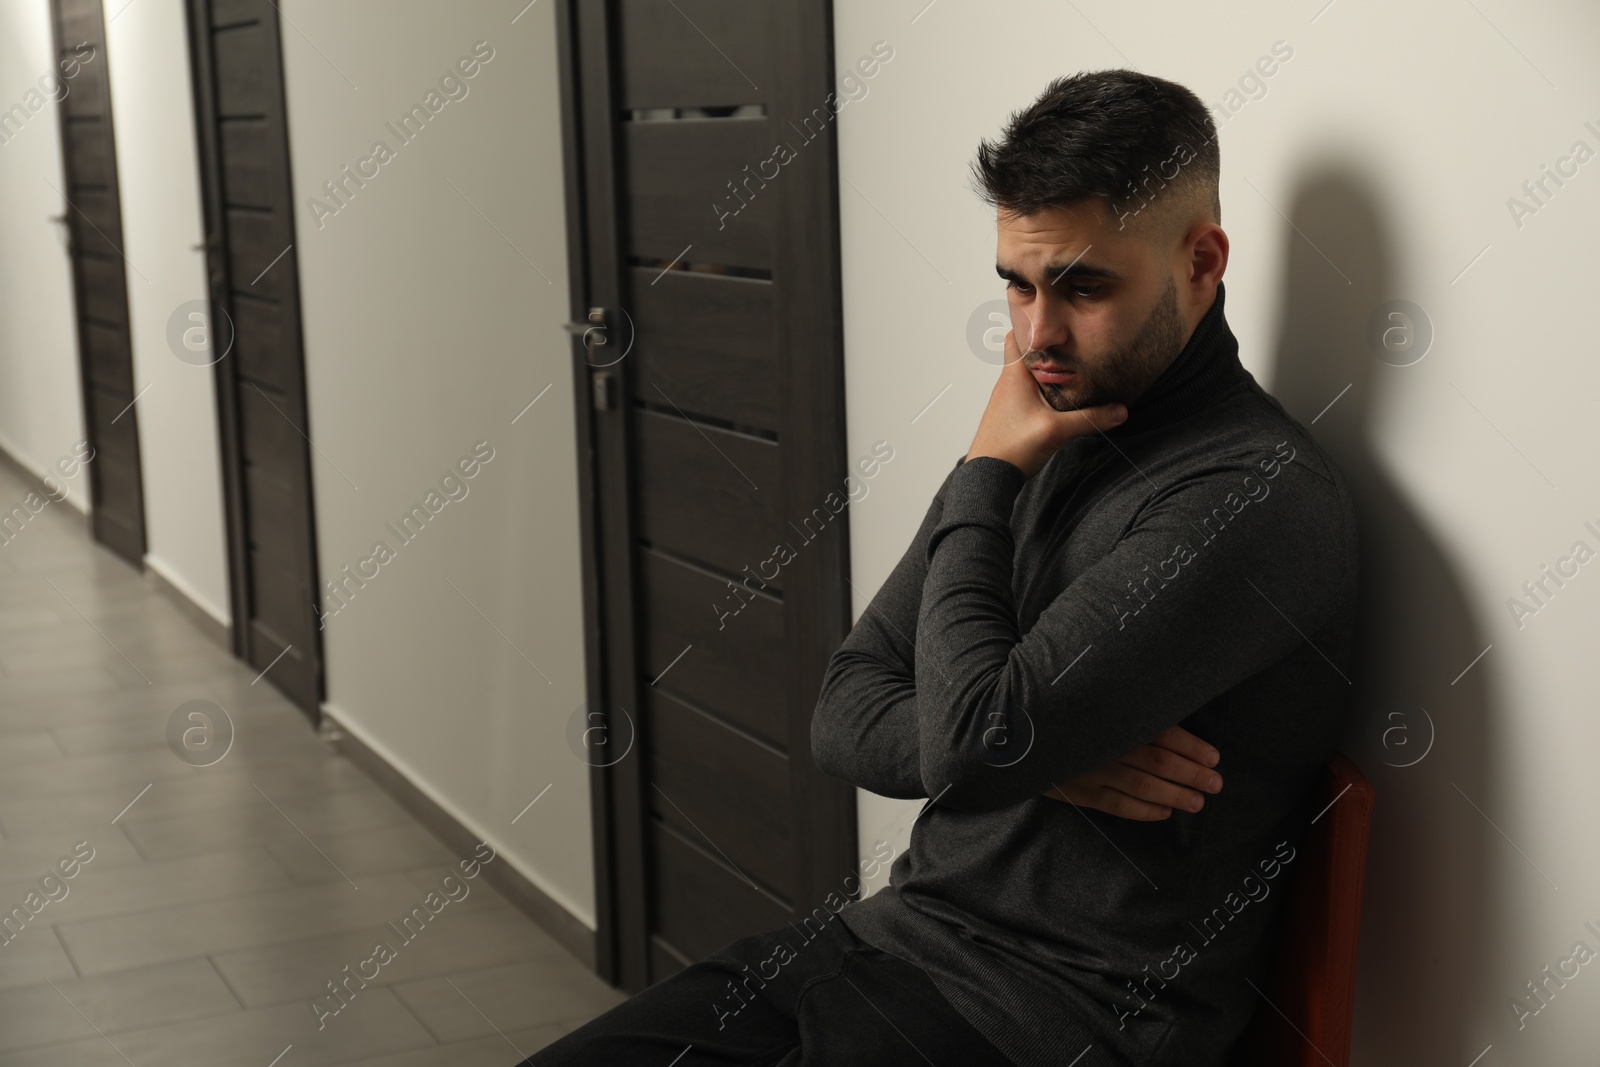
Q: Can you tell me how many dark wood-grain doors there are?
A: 3